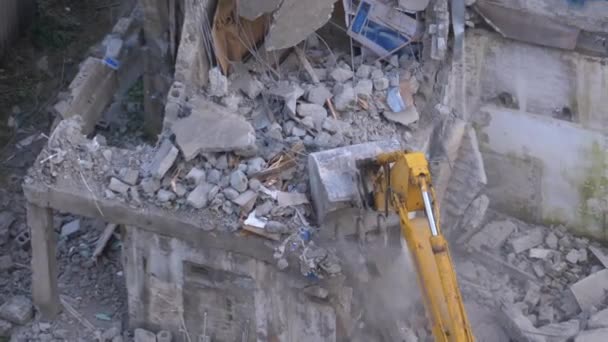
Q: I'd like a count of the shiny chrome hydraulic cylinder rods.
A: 1